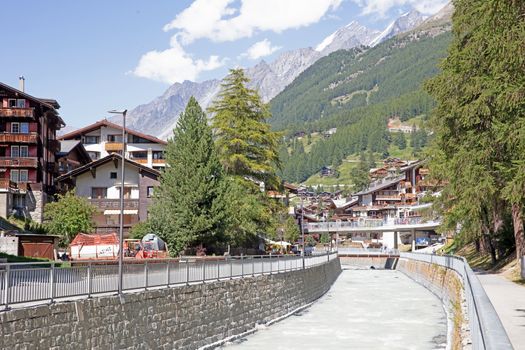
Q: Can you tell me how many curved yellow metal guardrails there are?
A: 0